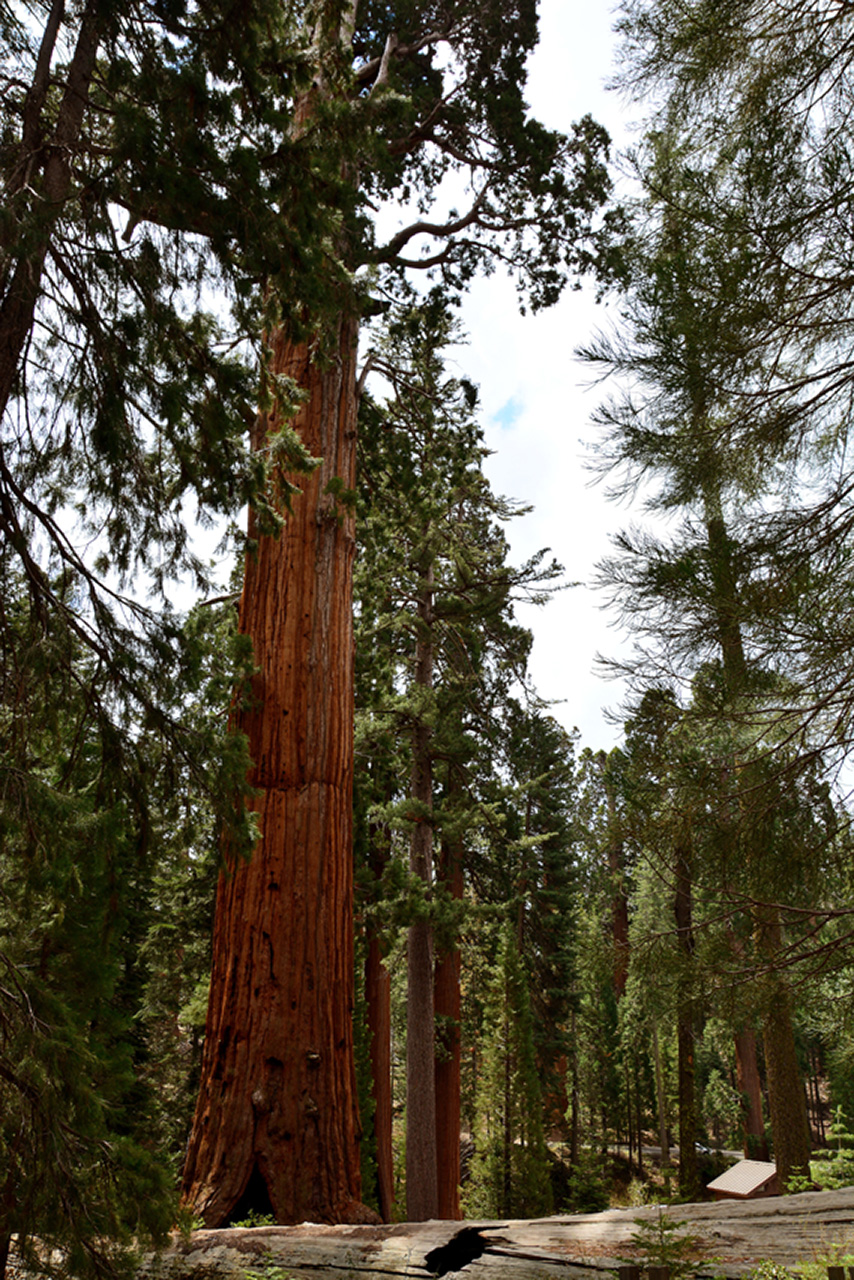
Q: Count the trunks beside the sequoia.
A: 3